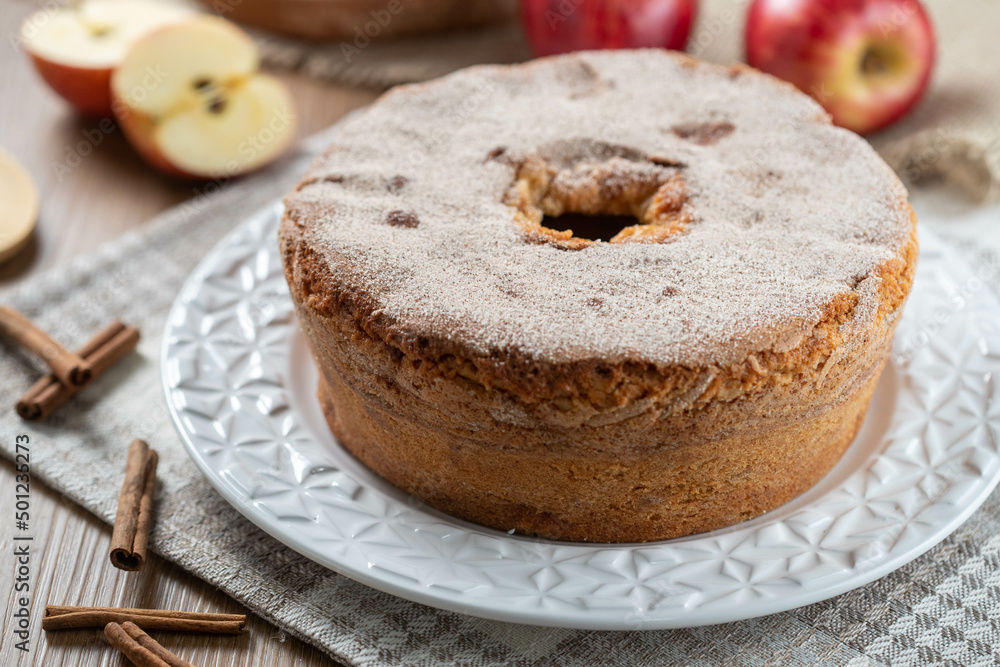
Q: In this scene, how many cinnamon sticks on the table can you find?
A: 5